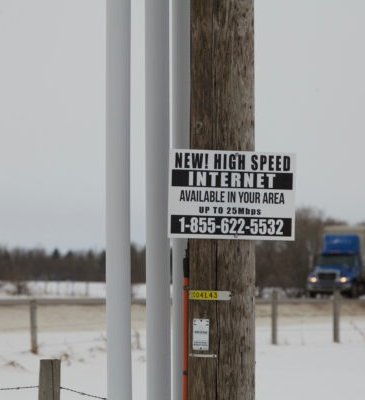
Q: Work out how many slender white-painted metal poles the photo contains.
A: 3